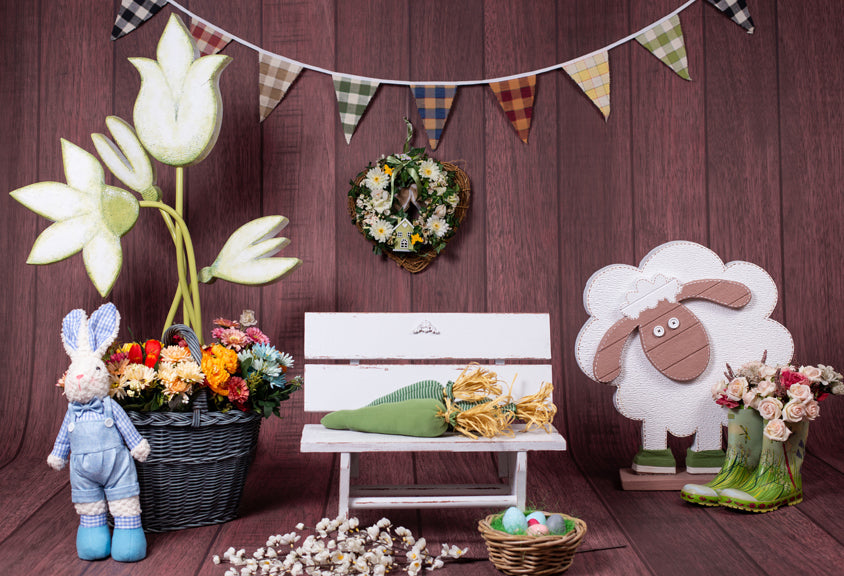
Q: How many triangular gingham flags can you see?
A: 9